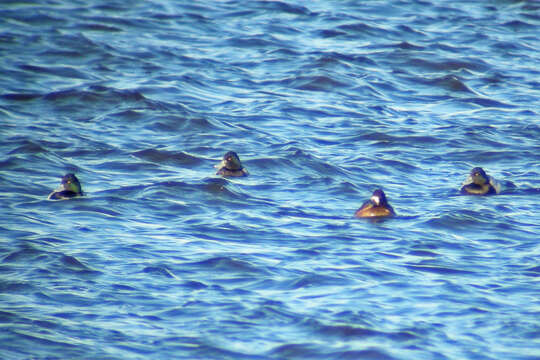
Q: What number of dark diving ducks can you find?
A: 4